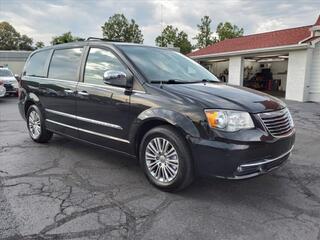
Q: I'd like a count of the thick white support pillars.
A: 2